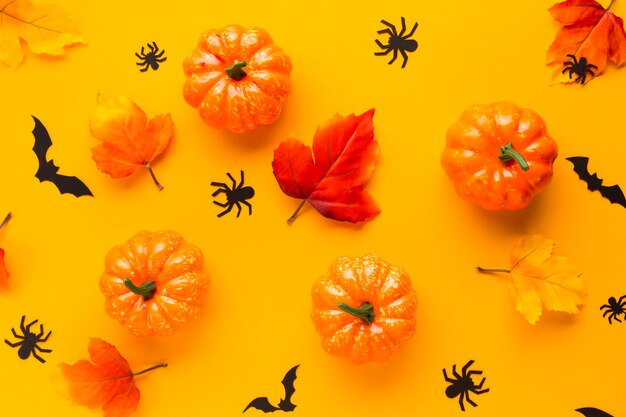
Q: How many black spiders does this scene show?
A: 7